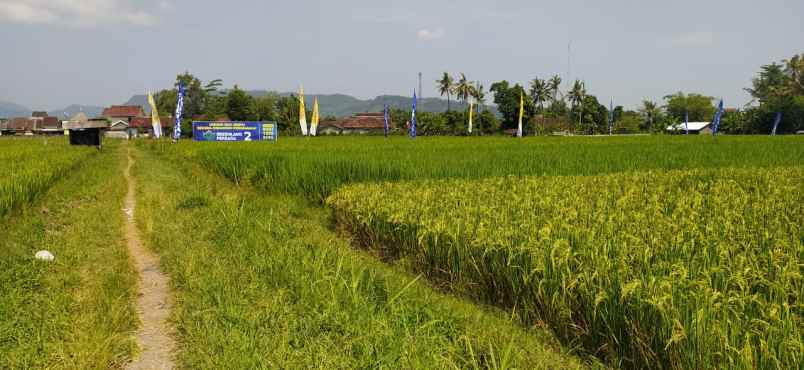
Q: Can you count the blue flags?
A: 7